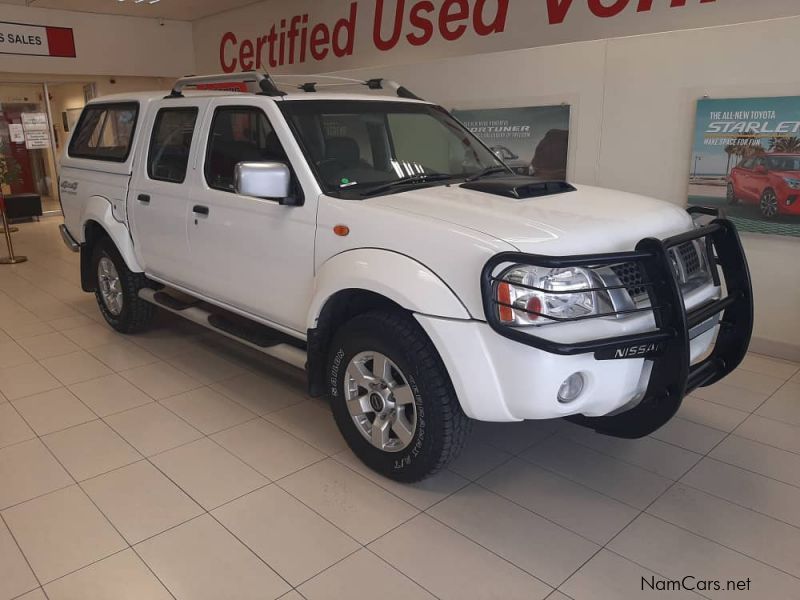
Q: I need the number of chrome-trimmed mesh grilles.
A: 2